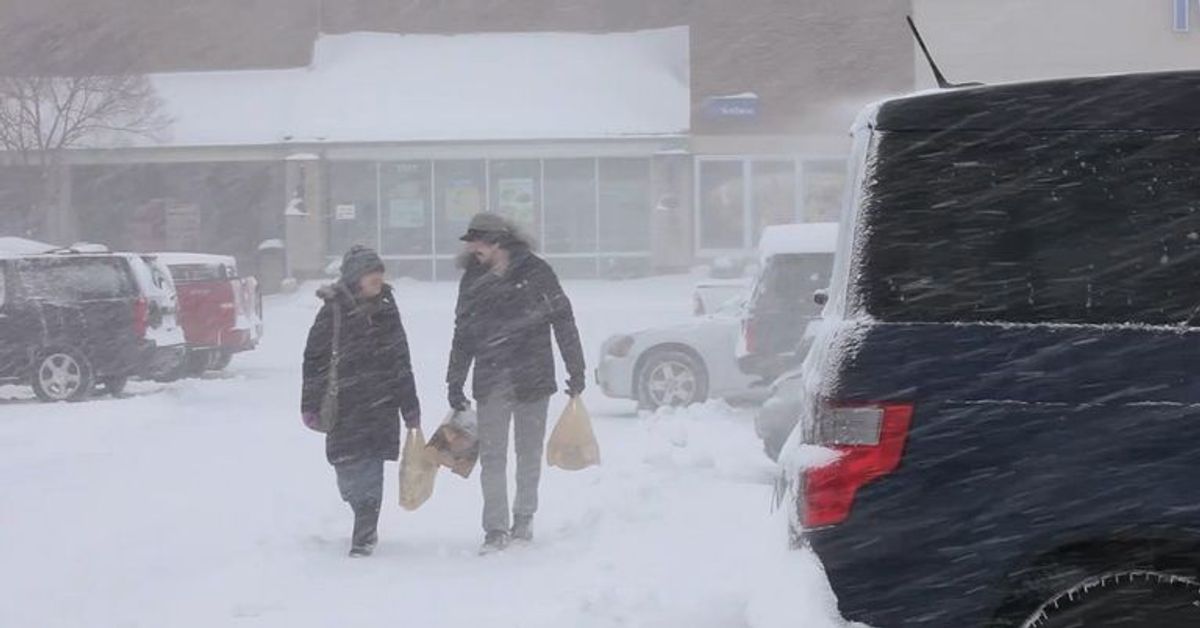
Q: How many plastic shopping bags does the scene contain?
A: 3